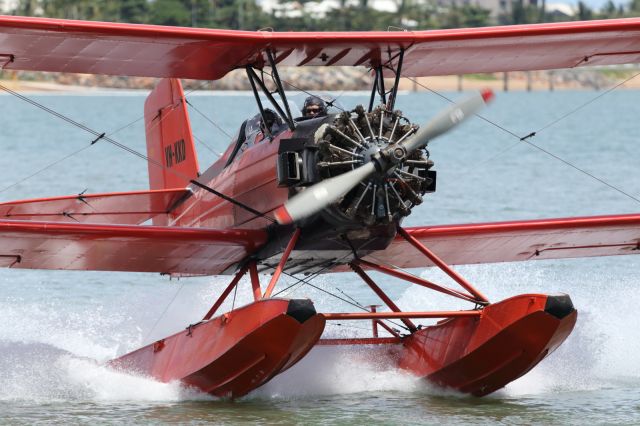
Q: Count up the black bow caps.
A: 2